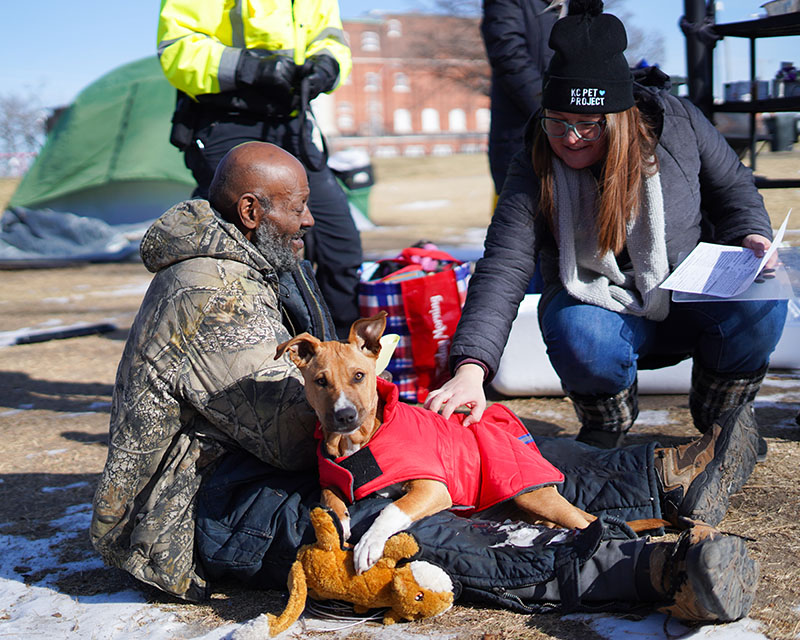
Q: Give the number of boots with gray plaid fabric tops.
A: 2